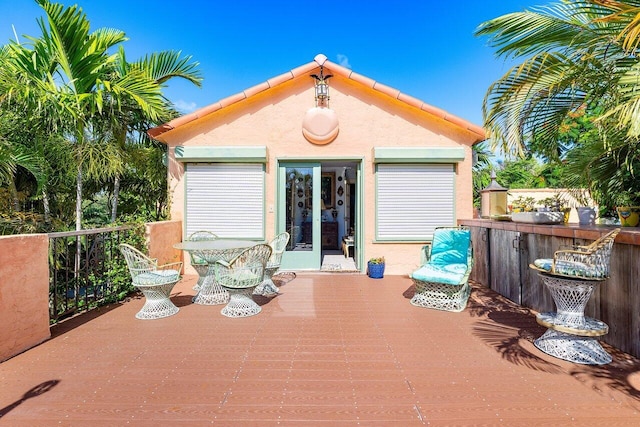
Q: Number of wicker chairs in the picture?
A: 6